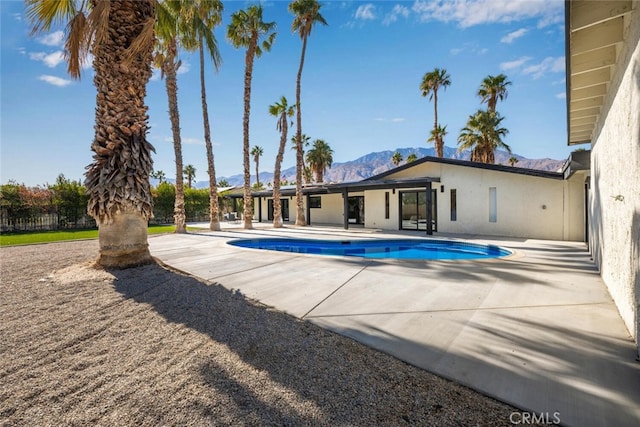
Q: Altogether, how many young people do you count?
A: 0